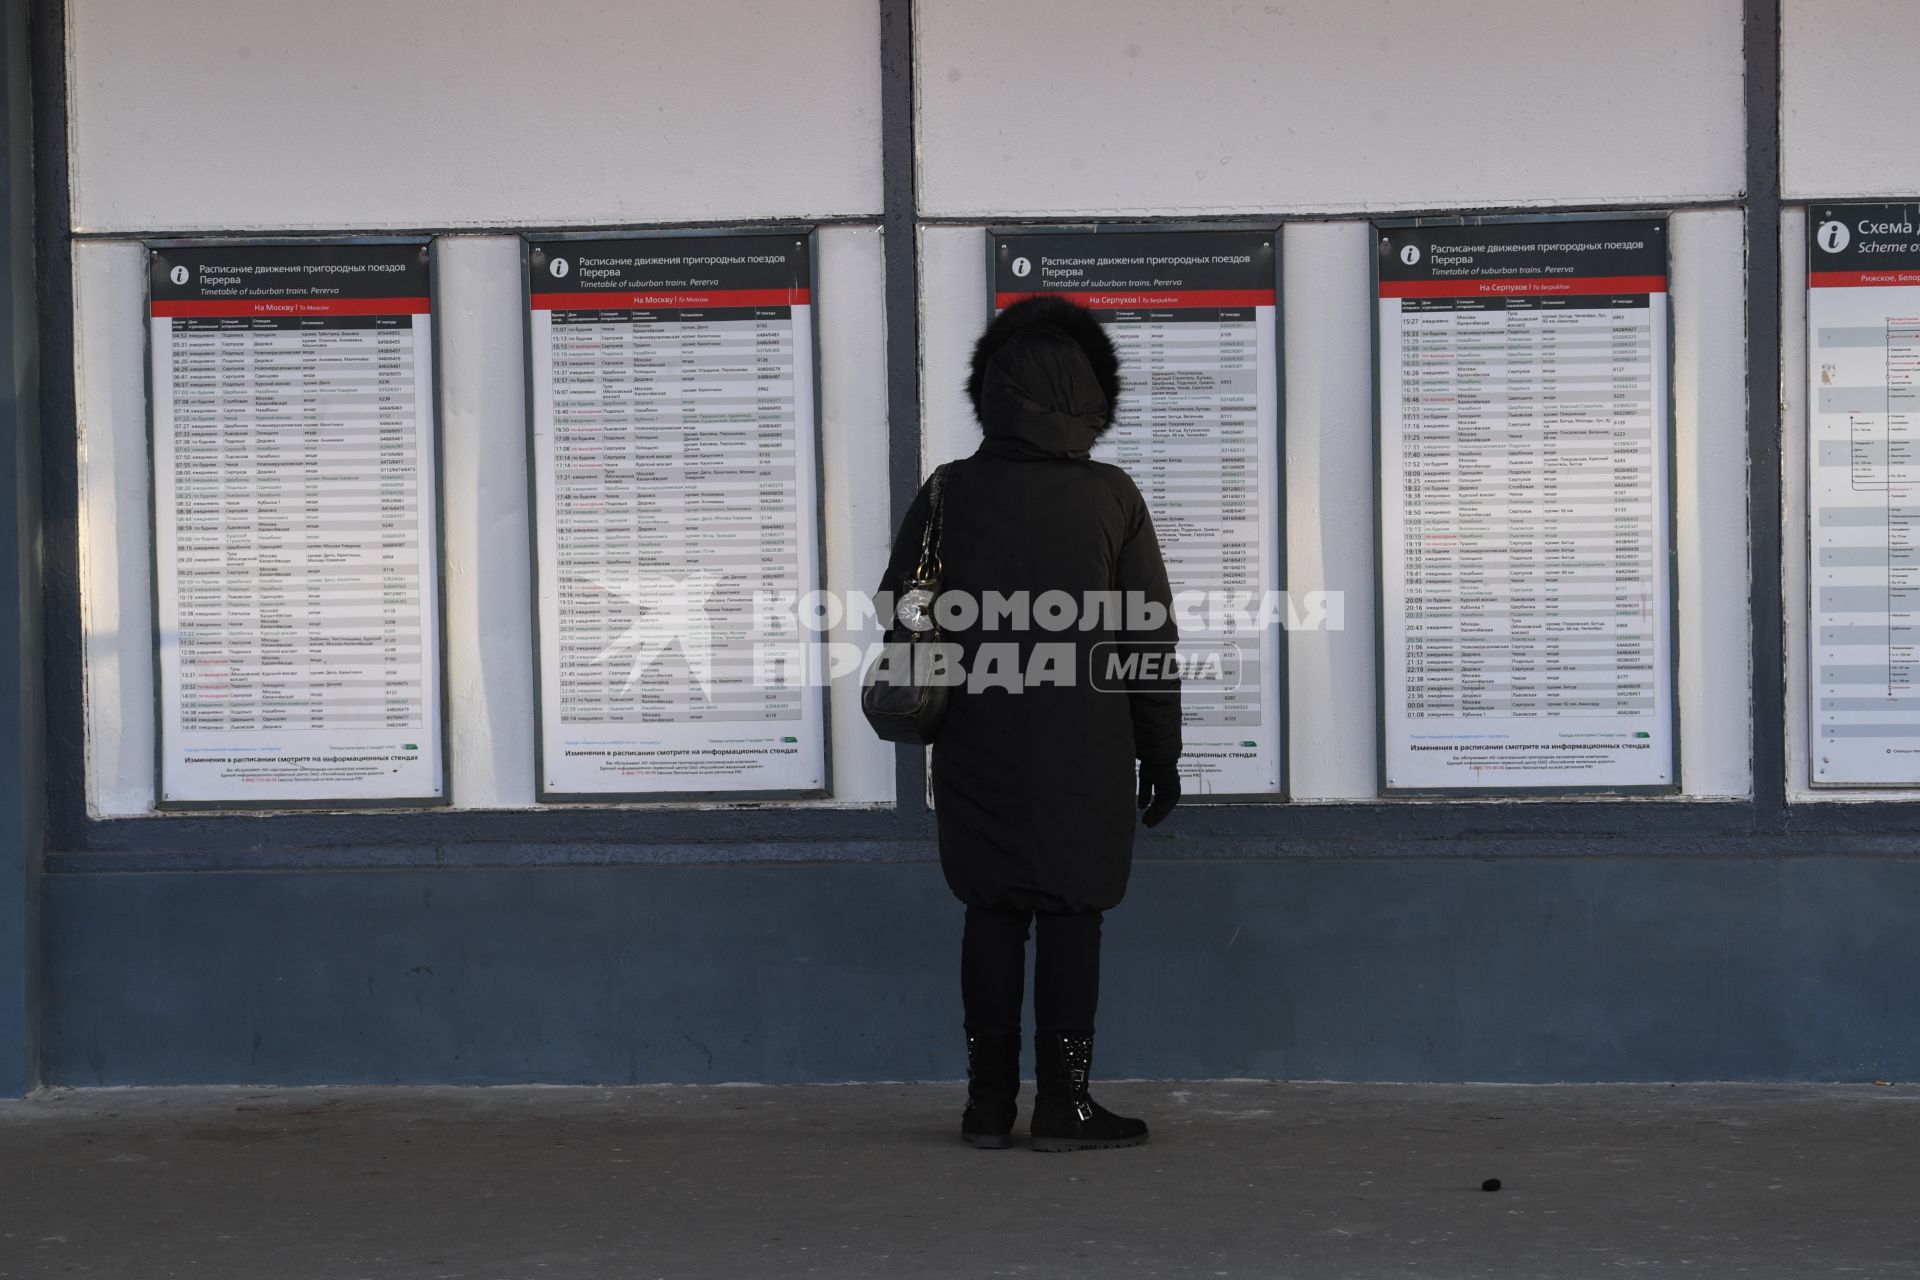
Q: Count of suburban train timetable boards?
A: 4